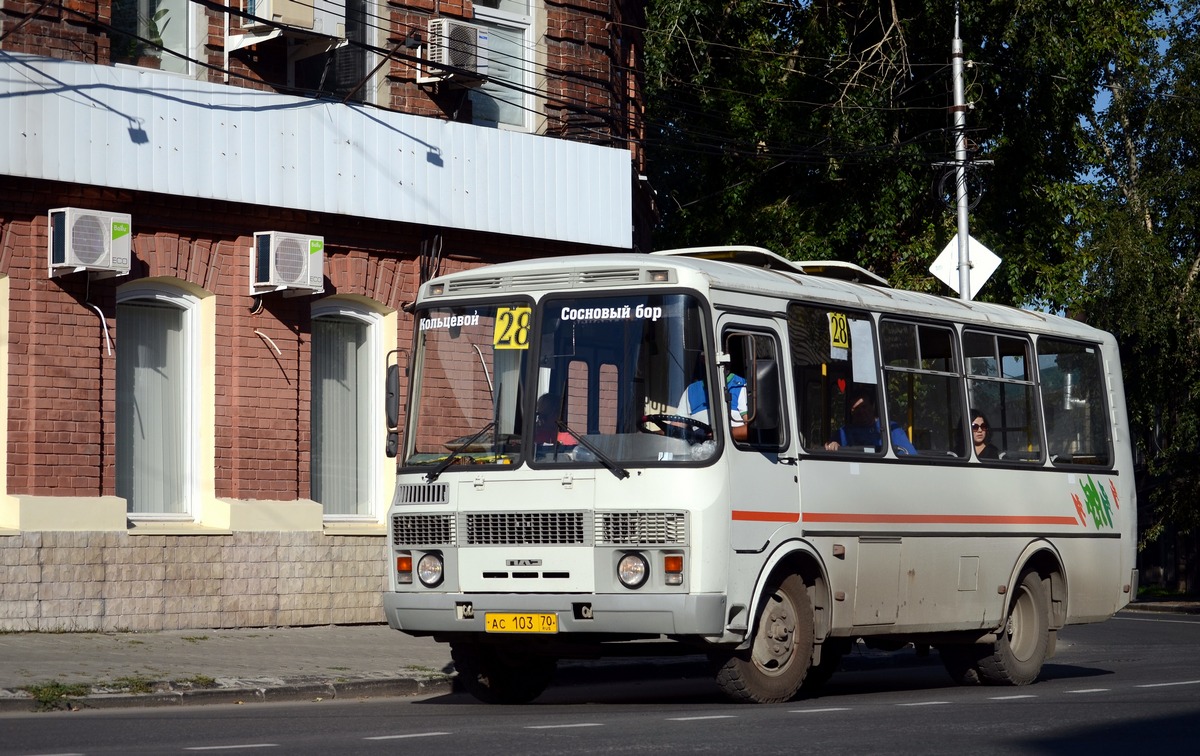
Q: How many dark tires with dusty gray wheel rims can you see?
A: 2